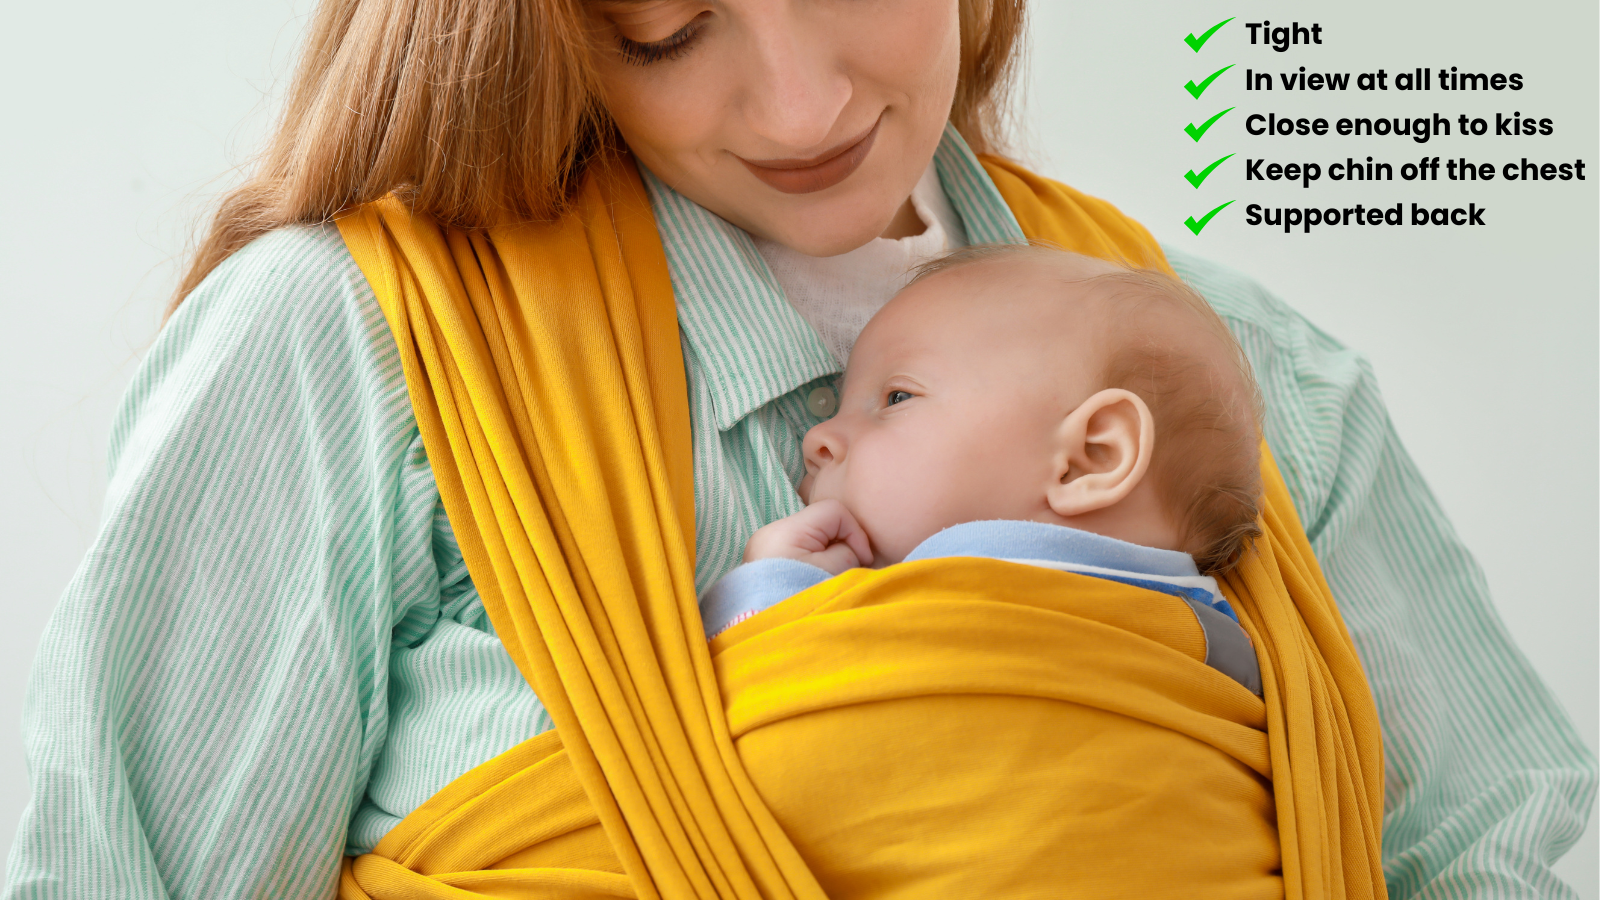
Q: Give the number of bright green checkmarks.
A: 5